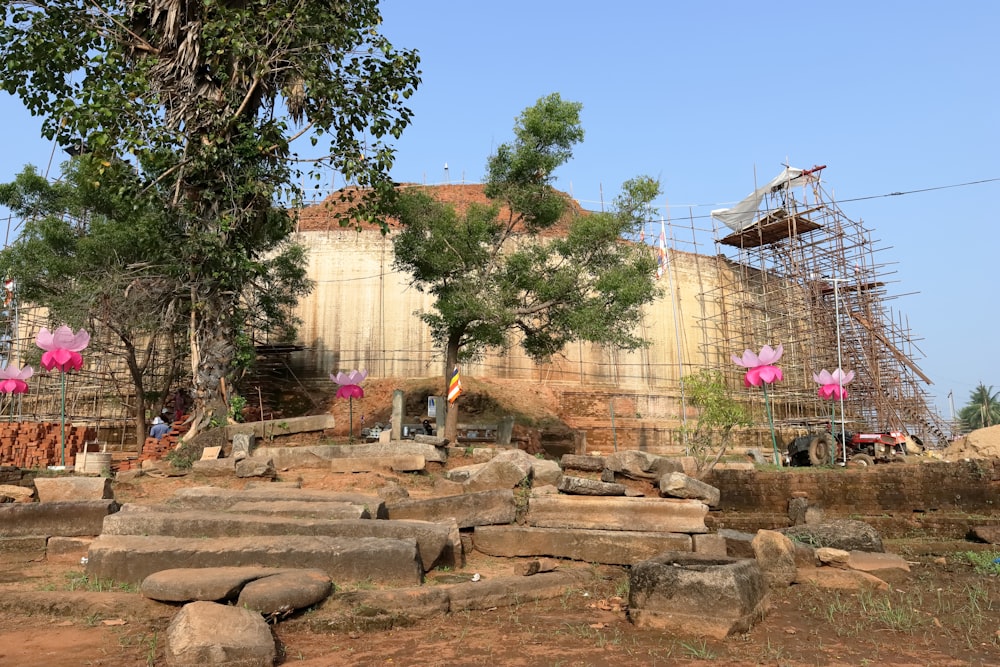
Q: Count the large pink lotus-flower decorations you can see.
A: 5